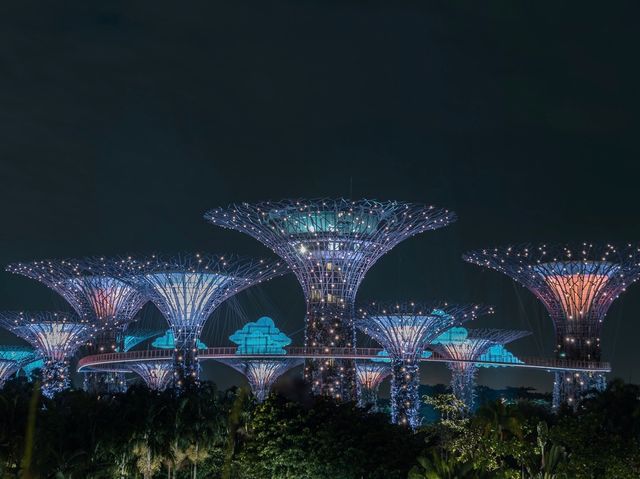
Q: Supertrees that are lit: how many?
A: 11